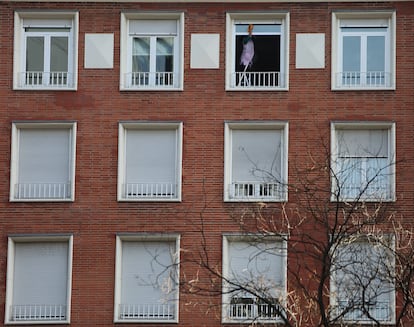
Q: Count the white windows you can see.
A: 12